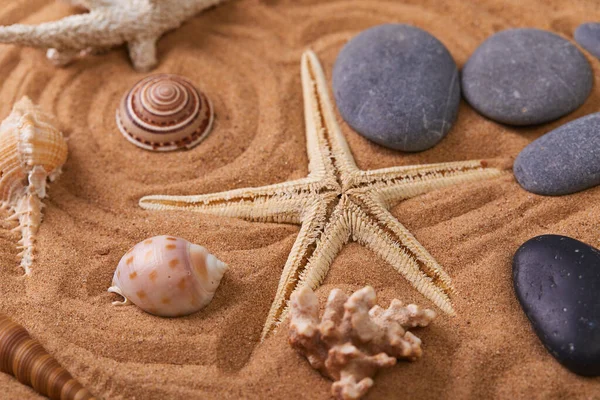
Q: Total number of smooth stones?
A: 5